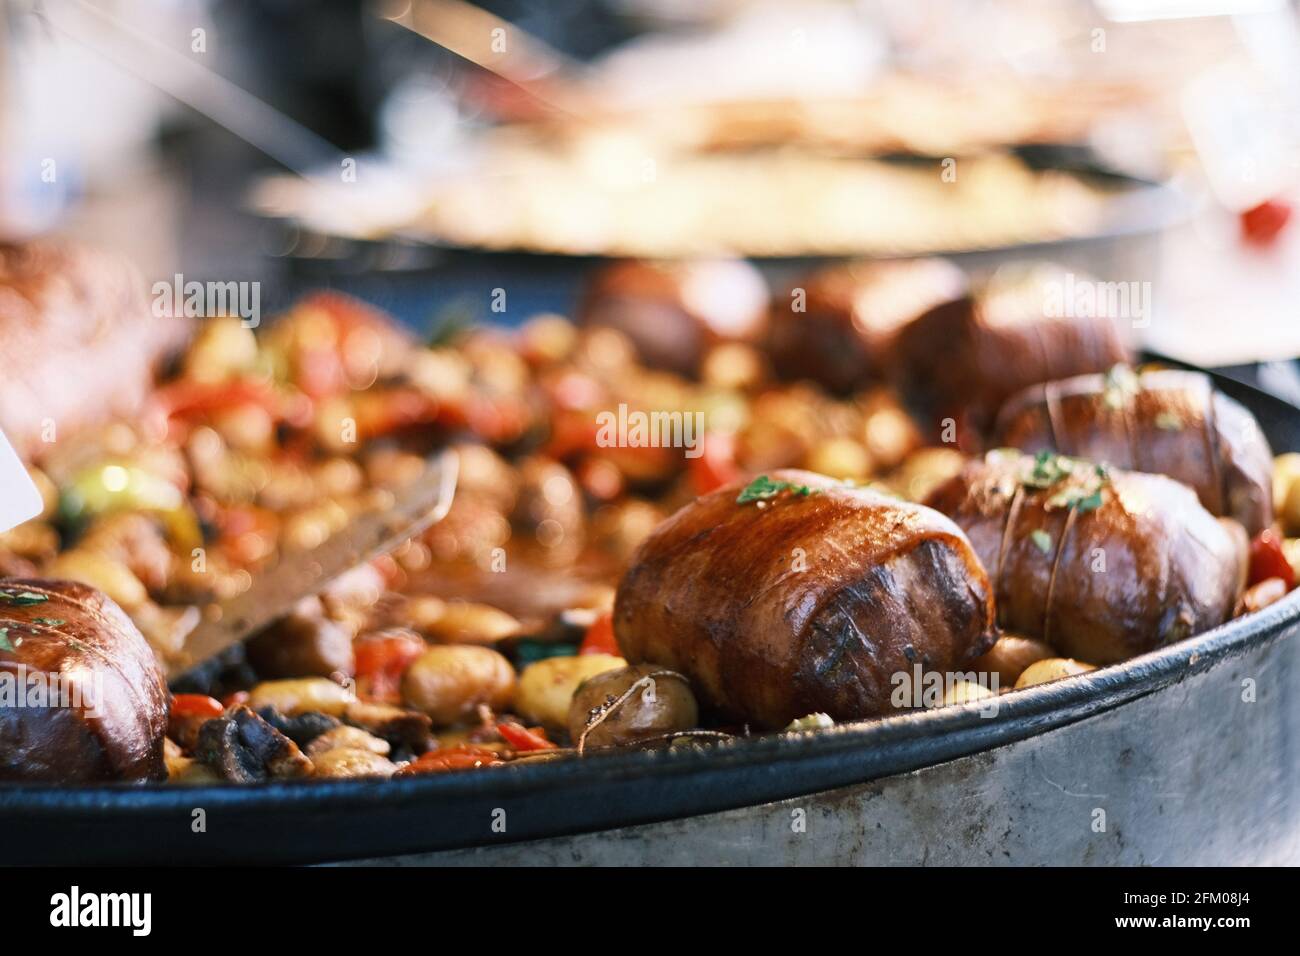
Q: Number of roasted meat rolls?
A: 7